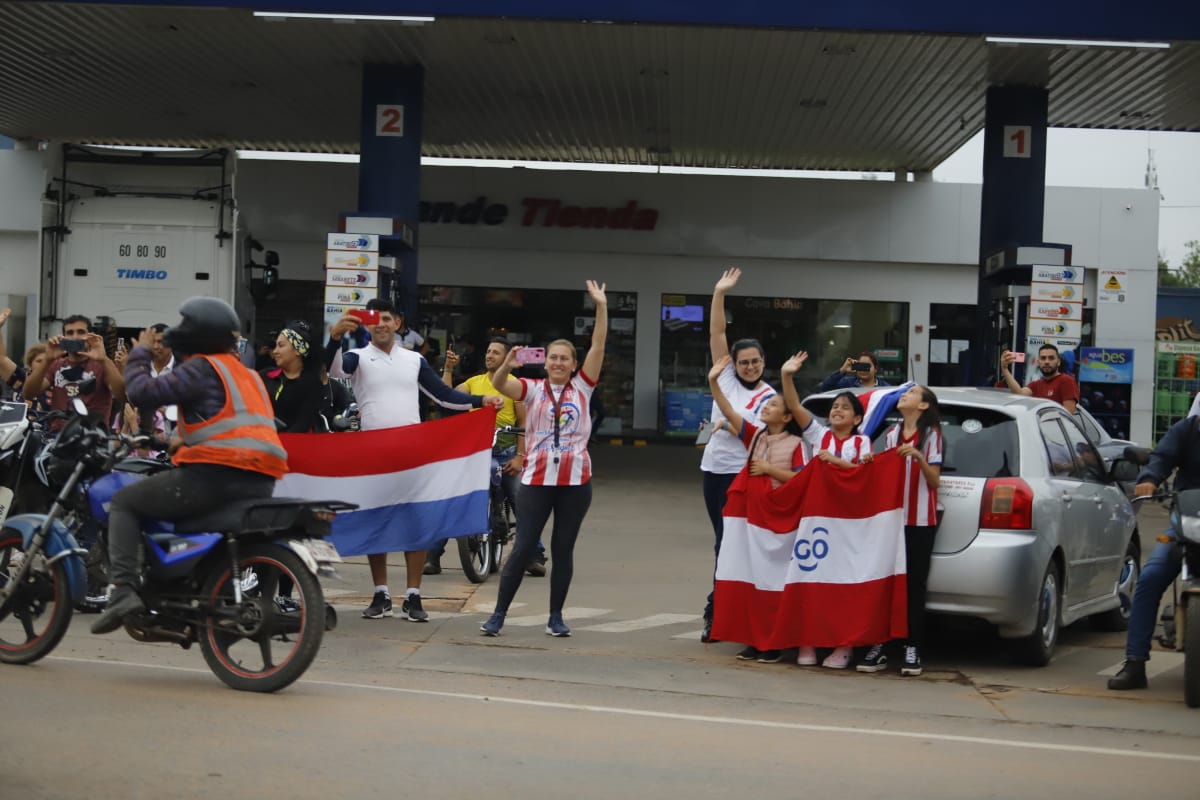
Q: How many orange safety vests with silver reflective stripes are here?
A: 1